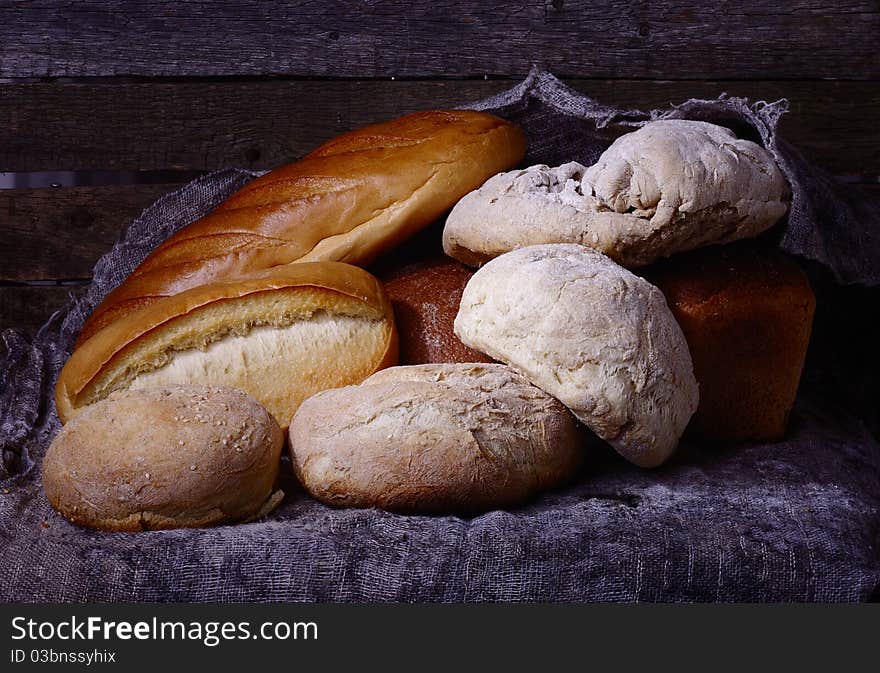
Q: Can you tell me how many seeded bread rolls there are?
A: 1